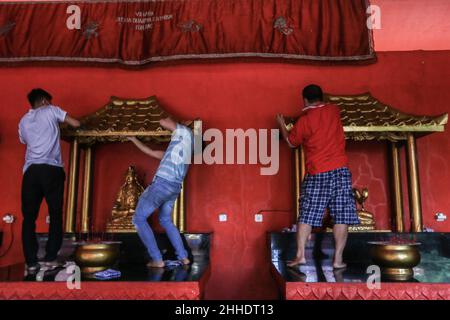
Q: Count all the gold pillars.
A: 8